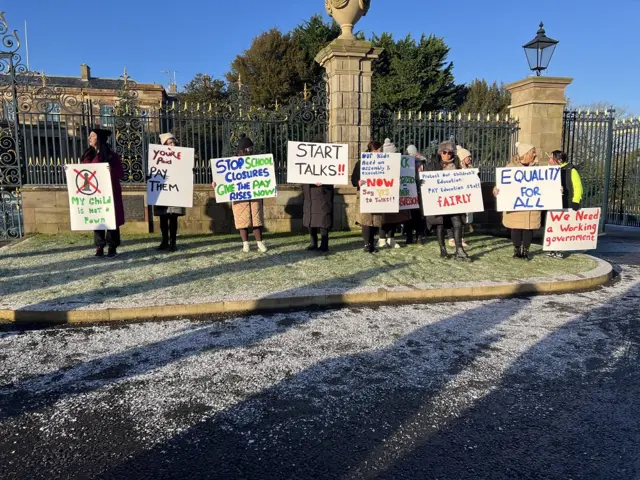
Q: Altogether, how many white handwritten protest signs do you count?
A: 9